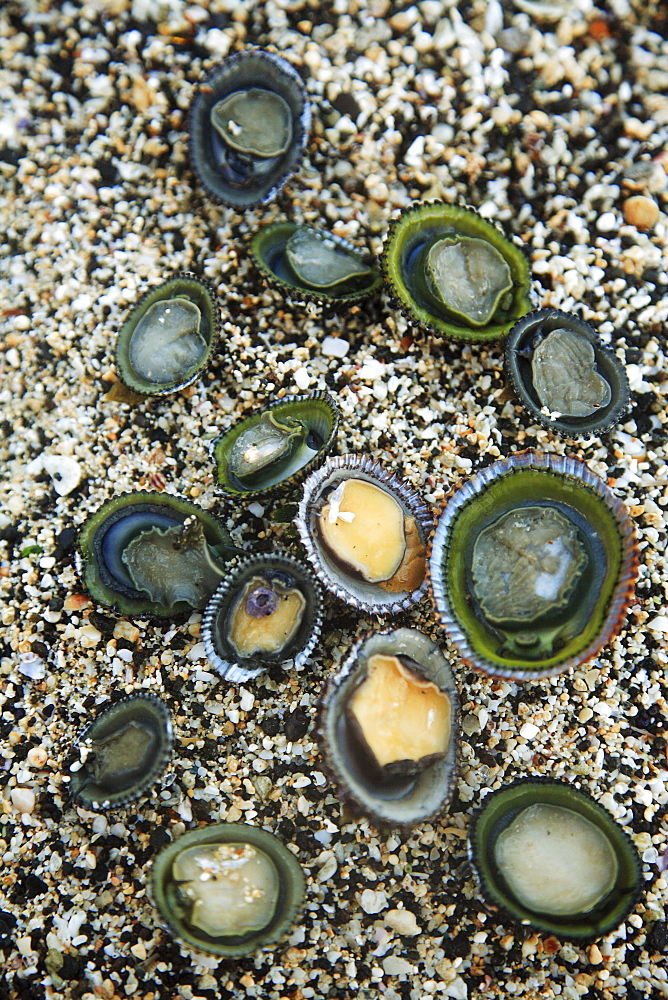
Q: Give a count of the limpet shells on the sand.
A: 14